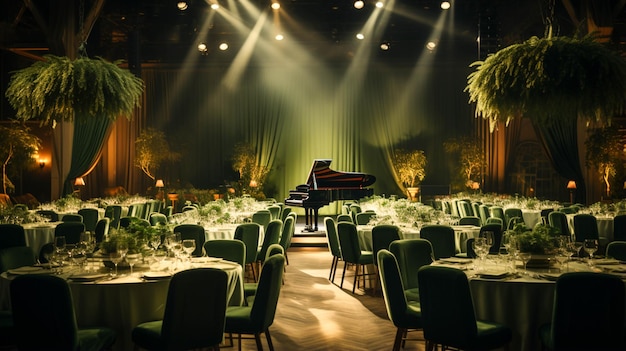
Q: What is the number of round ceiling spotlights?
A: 12